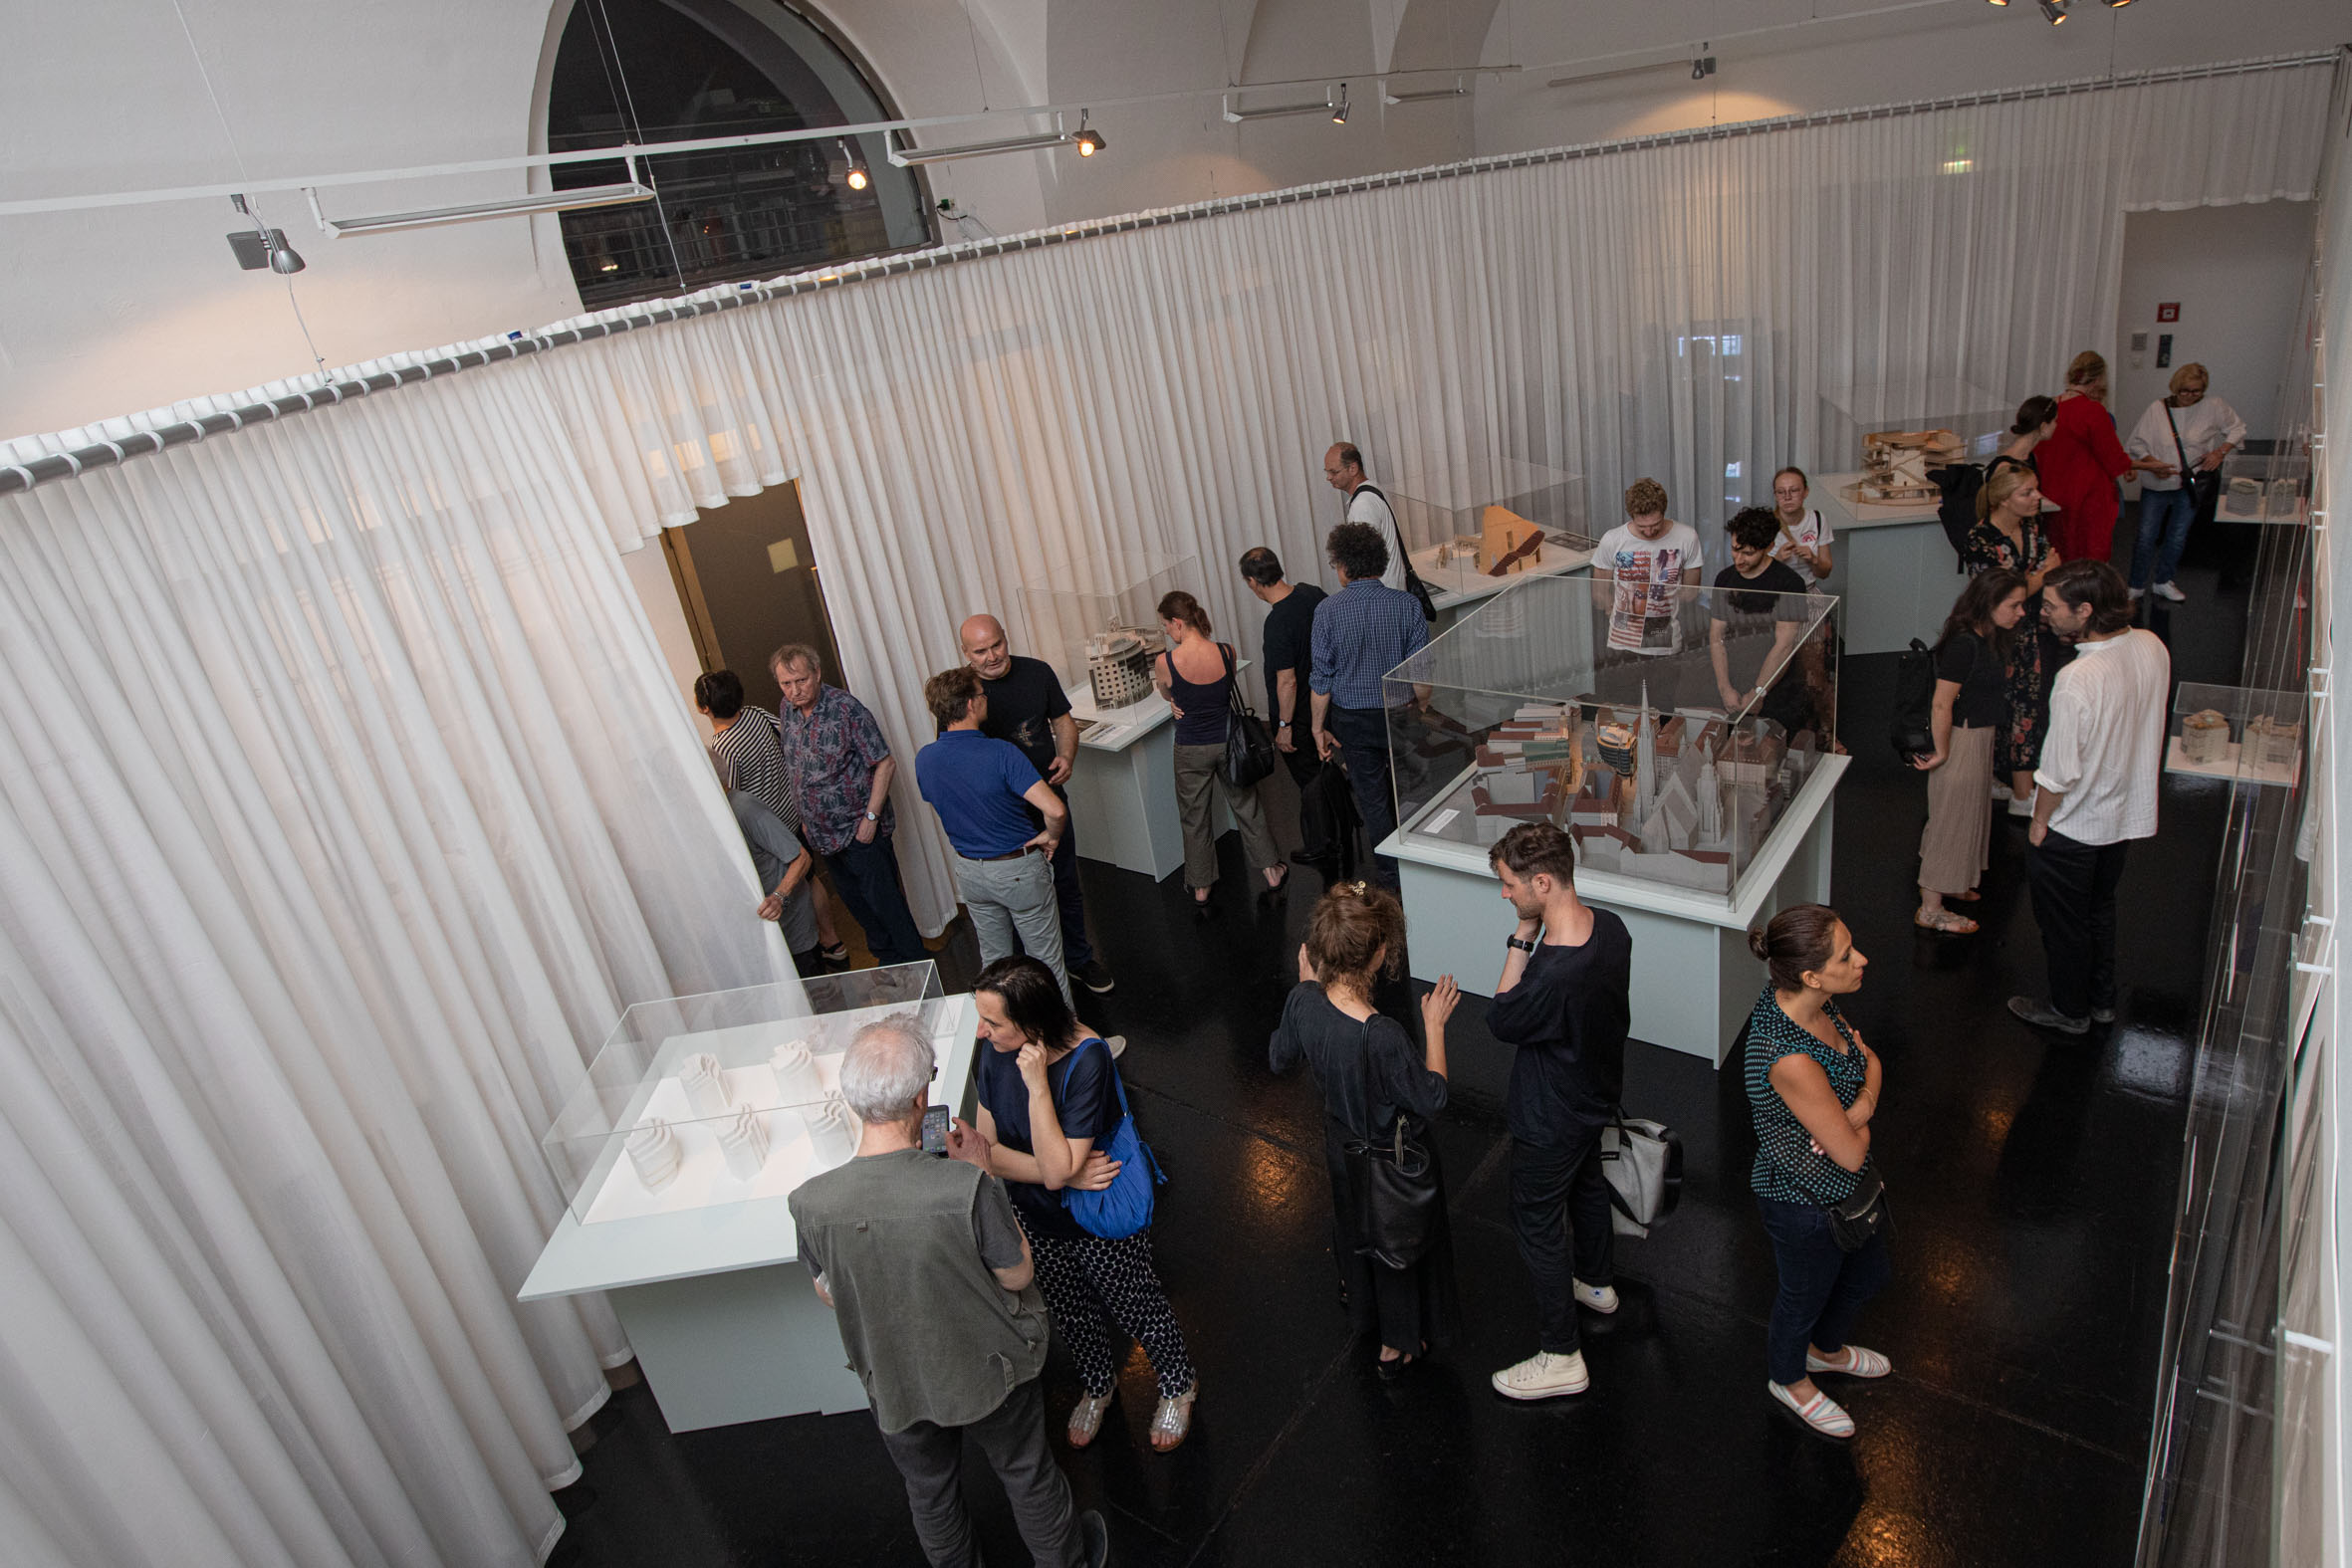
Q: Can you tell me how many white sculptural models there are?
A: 5